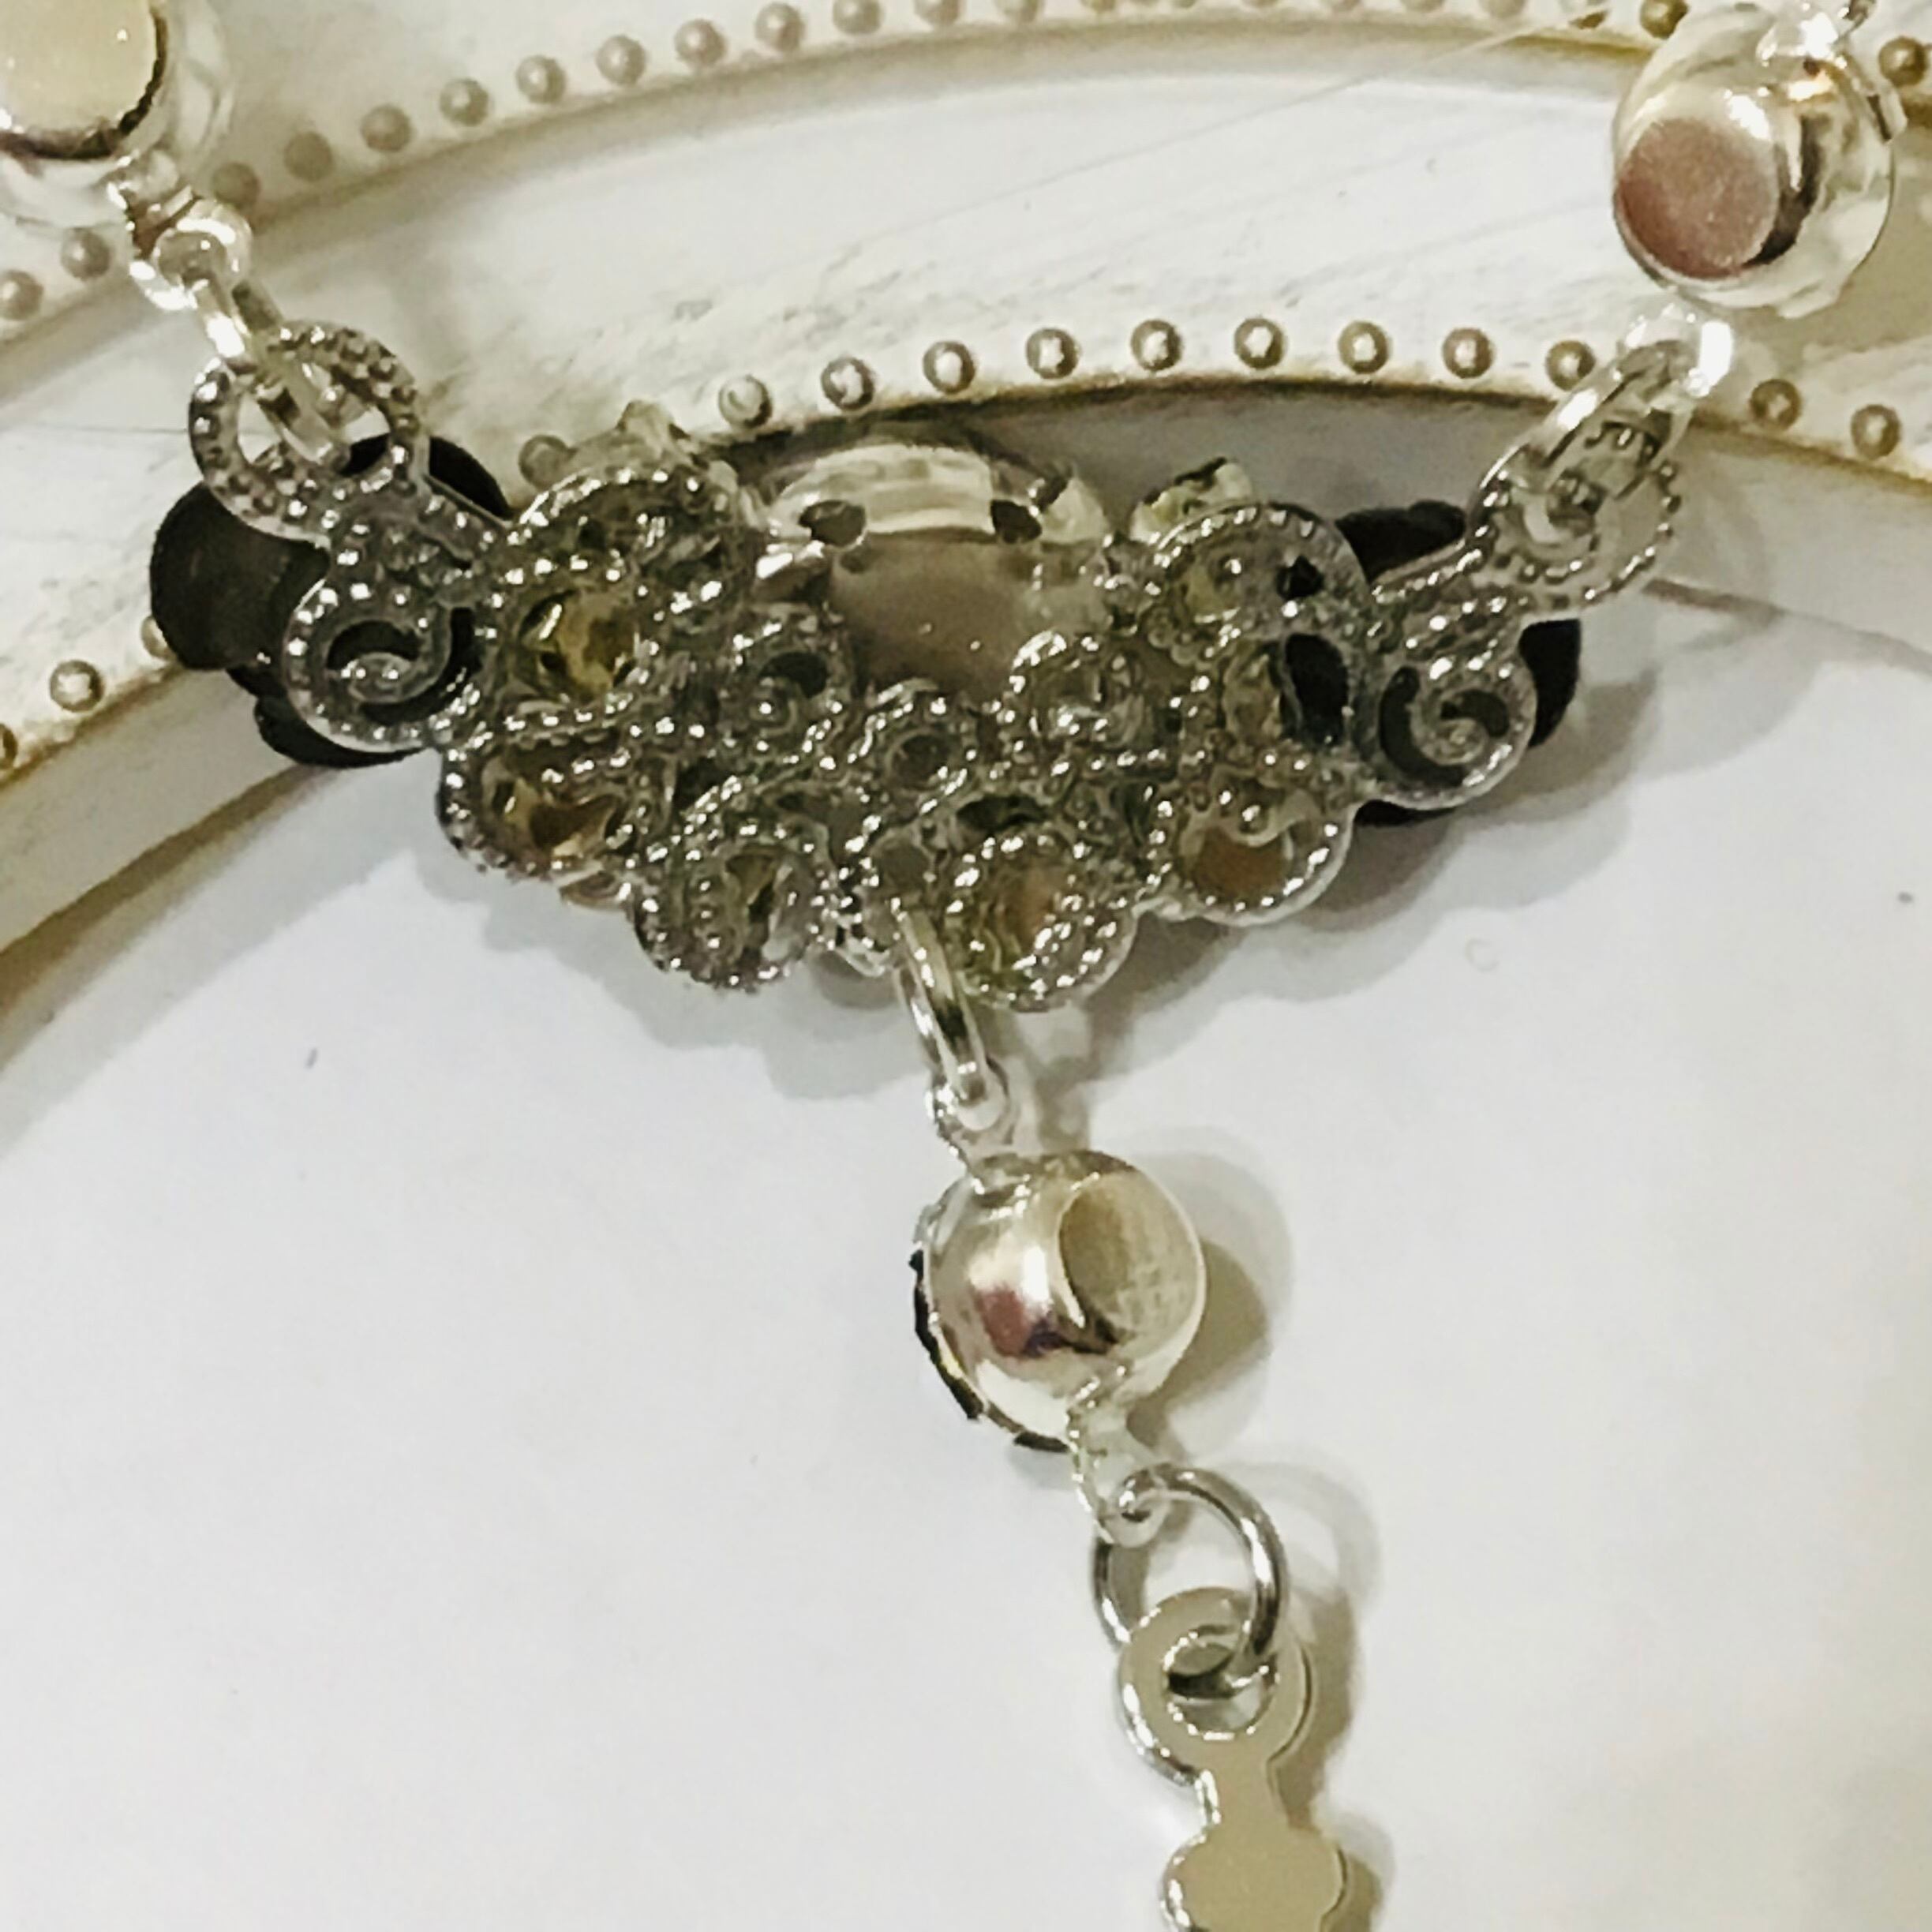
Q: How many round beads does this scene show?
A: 3